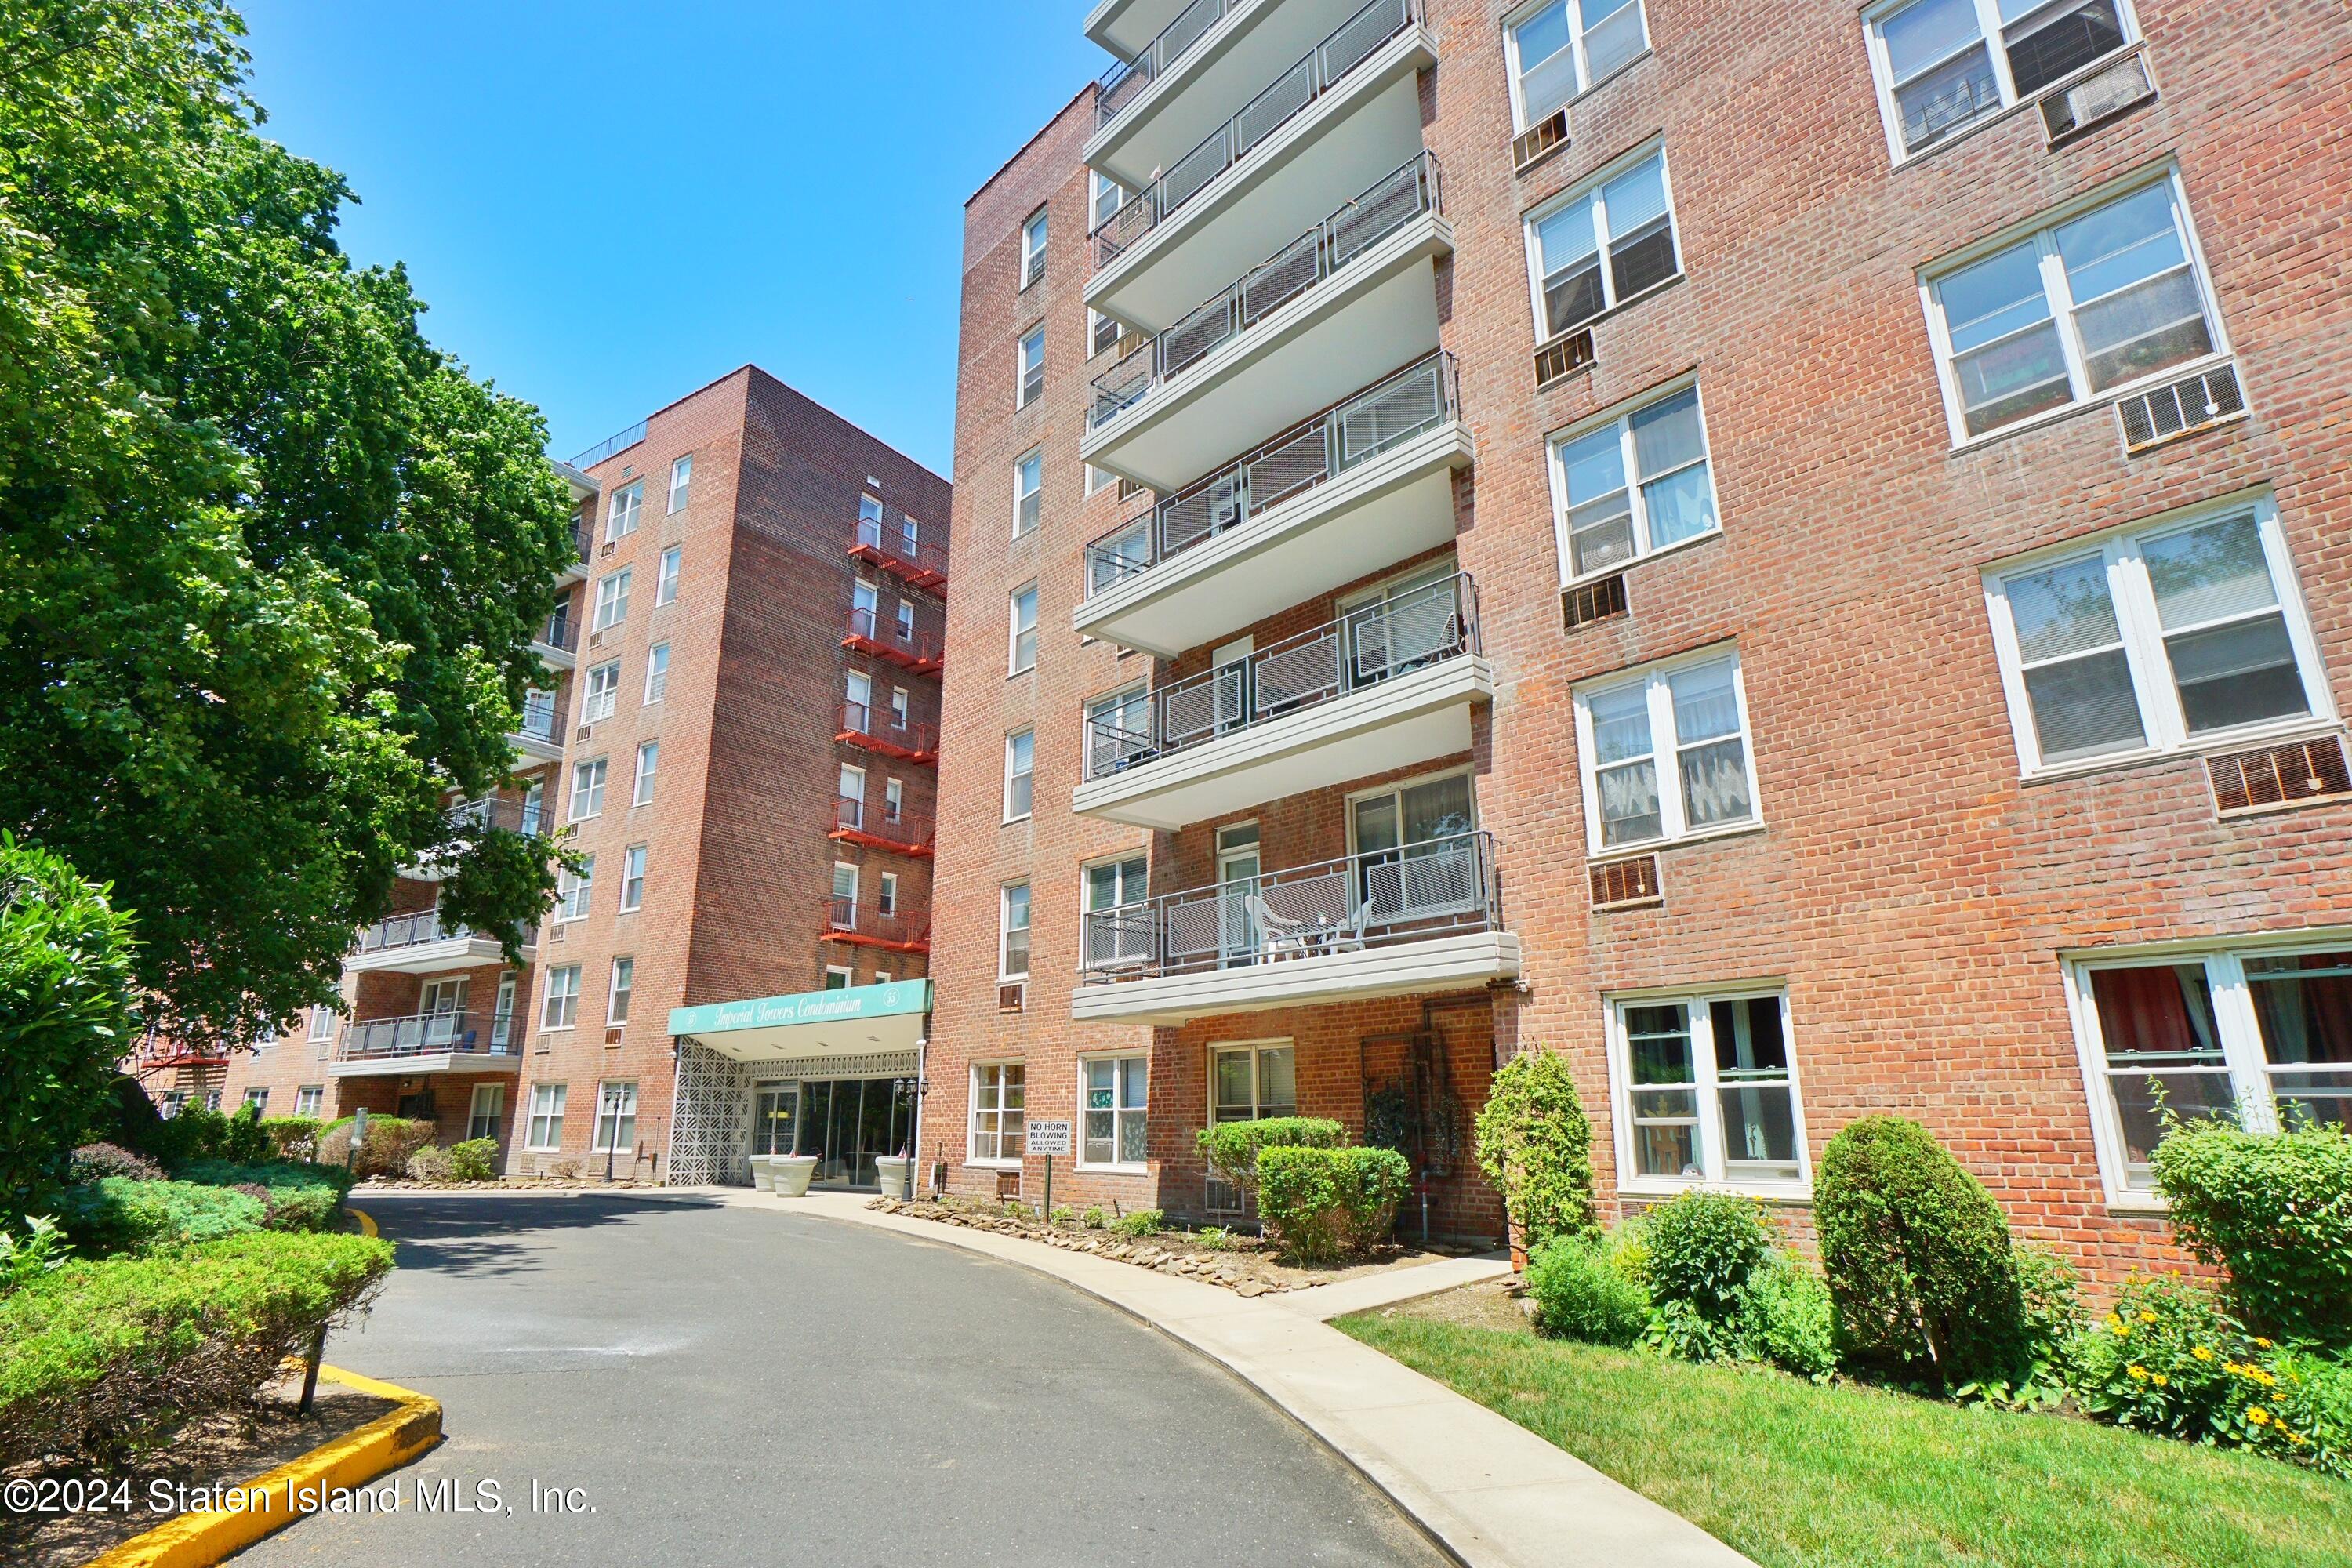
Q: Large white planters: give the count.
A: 3